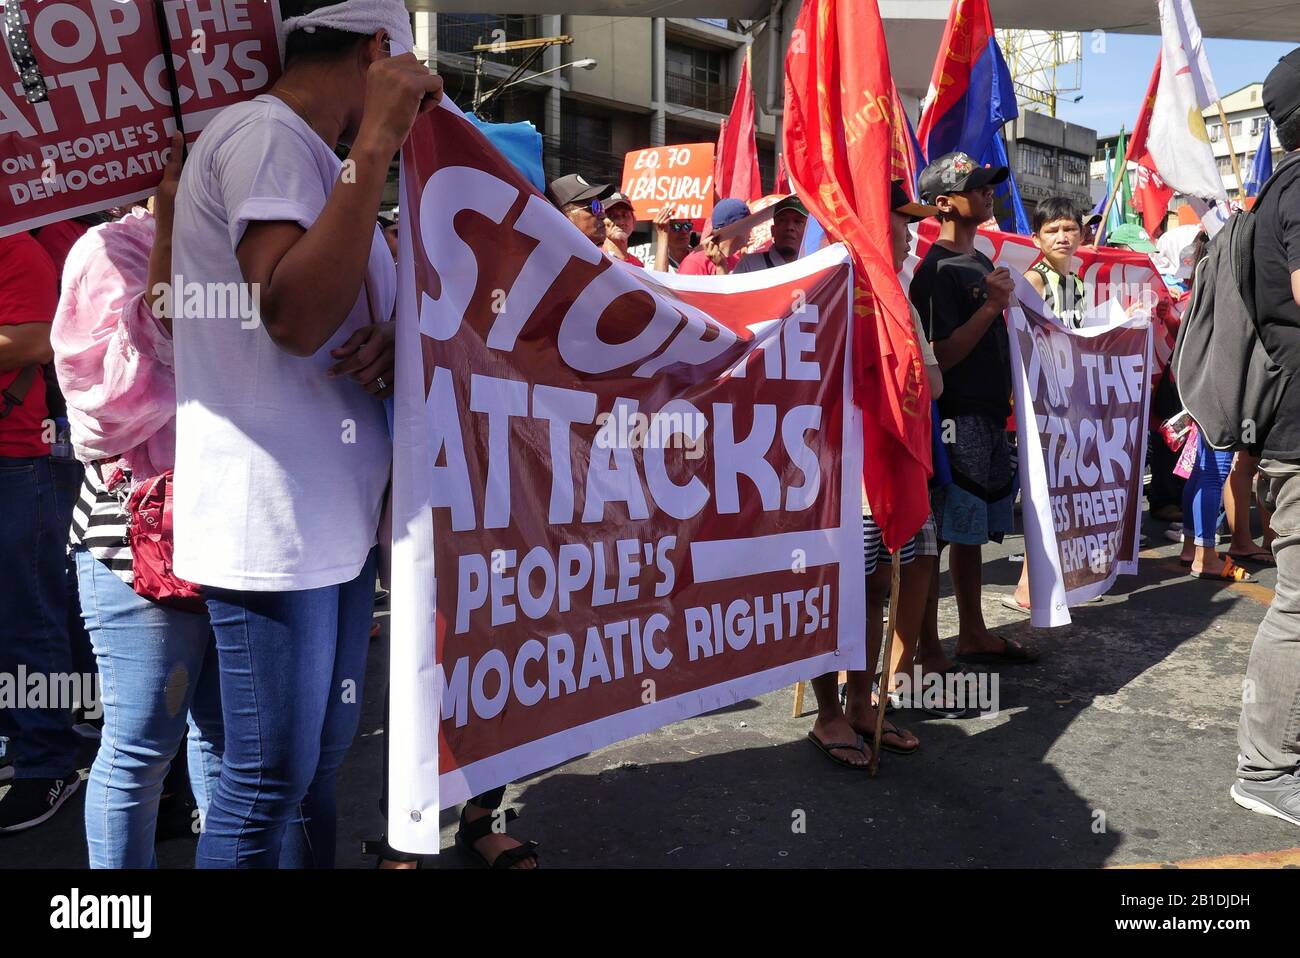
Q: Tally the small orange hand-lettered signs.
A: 1